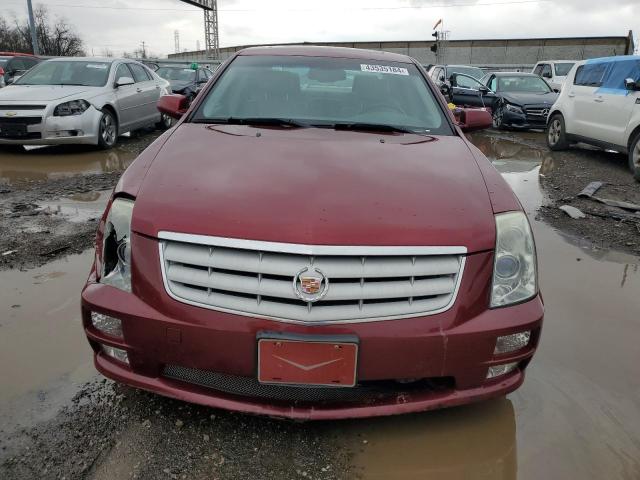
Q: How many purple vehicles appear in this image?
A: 0